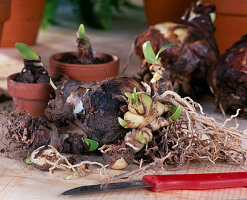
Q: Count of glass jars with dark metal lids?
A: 0